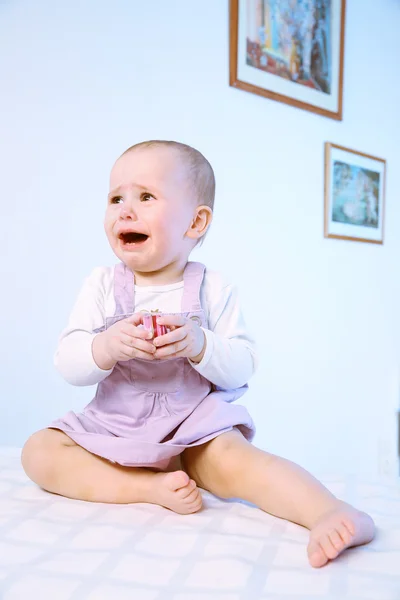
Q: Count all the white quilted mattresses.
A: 1